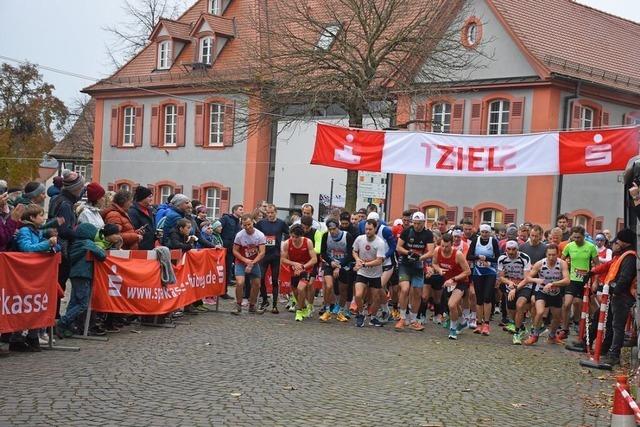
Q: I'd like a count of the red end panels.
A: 2